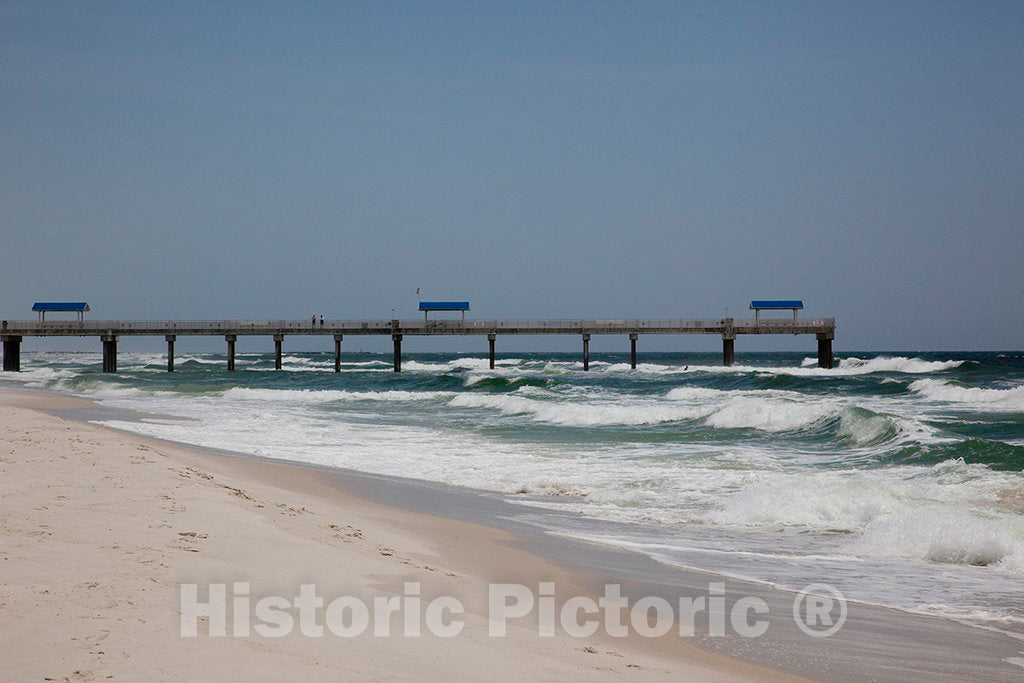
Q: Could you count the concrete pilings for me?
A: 12